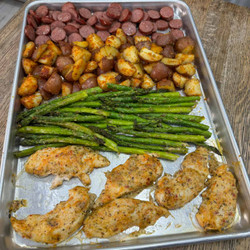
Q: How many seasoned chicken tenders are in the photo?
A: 6